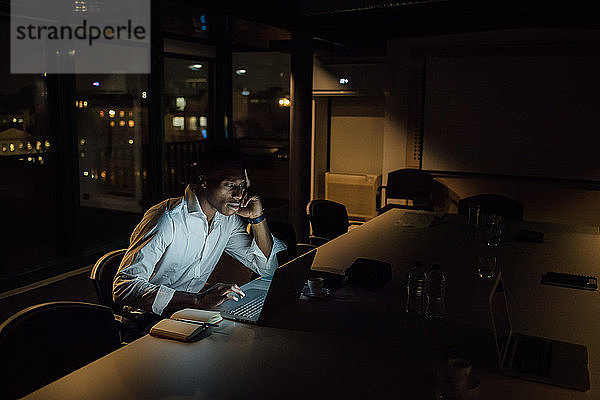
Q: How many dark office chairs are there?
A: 6